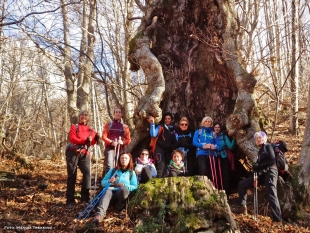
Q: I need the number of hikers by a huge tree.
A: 10